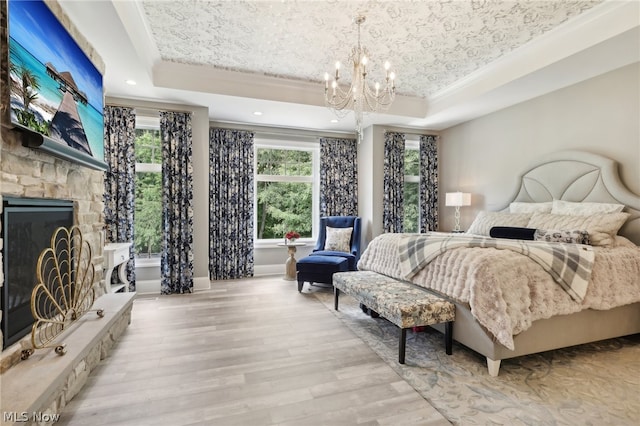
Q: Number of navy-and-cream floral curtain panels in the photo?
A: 6